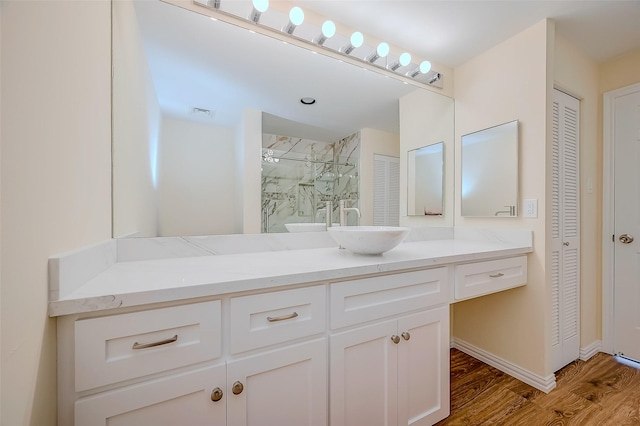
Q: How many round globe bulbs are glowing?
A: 7